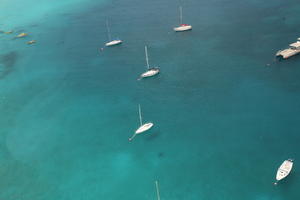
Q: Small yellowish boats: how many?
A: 3